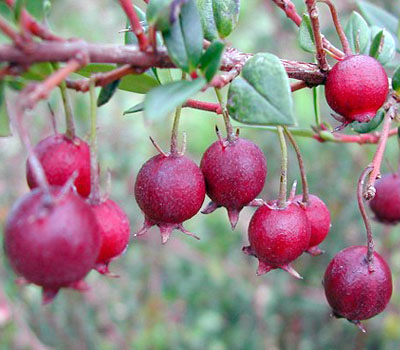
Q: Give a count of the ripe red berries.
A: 10